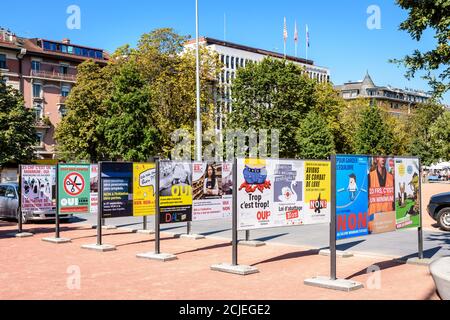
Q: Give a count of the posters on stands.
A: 14